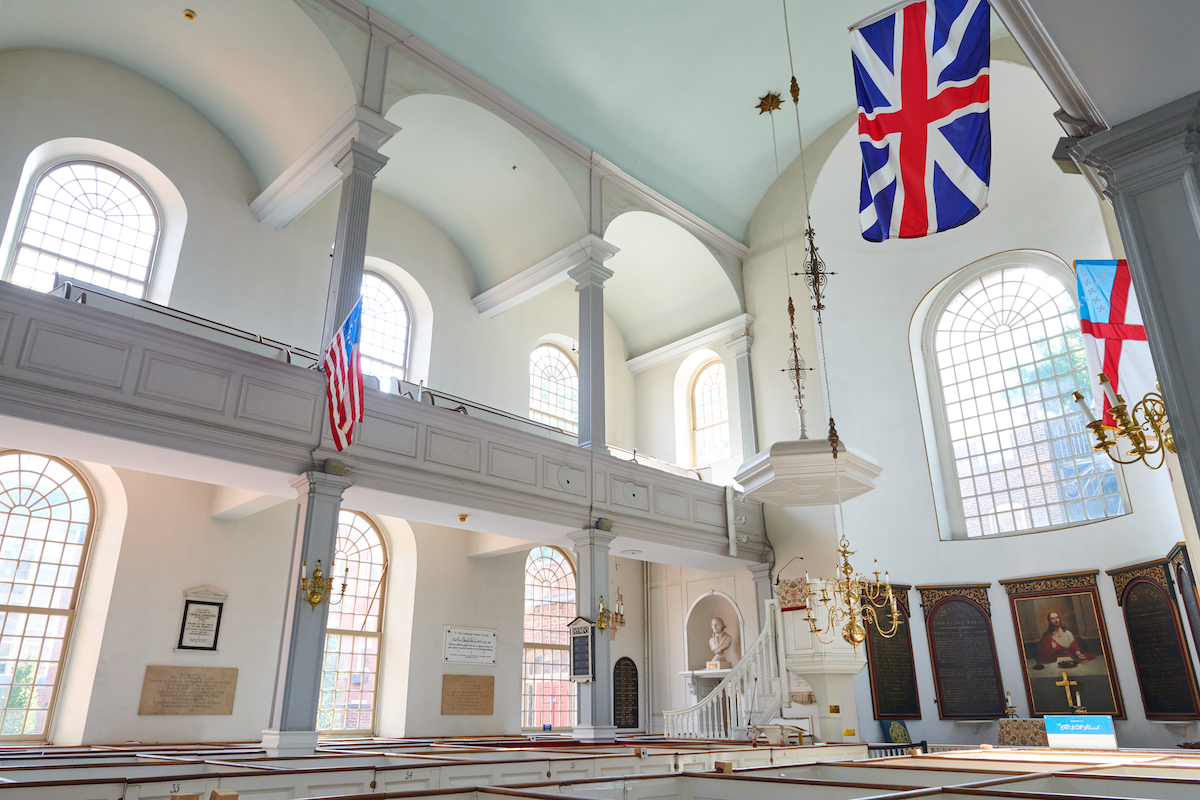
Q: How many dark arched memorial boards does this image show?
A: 5